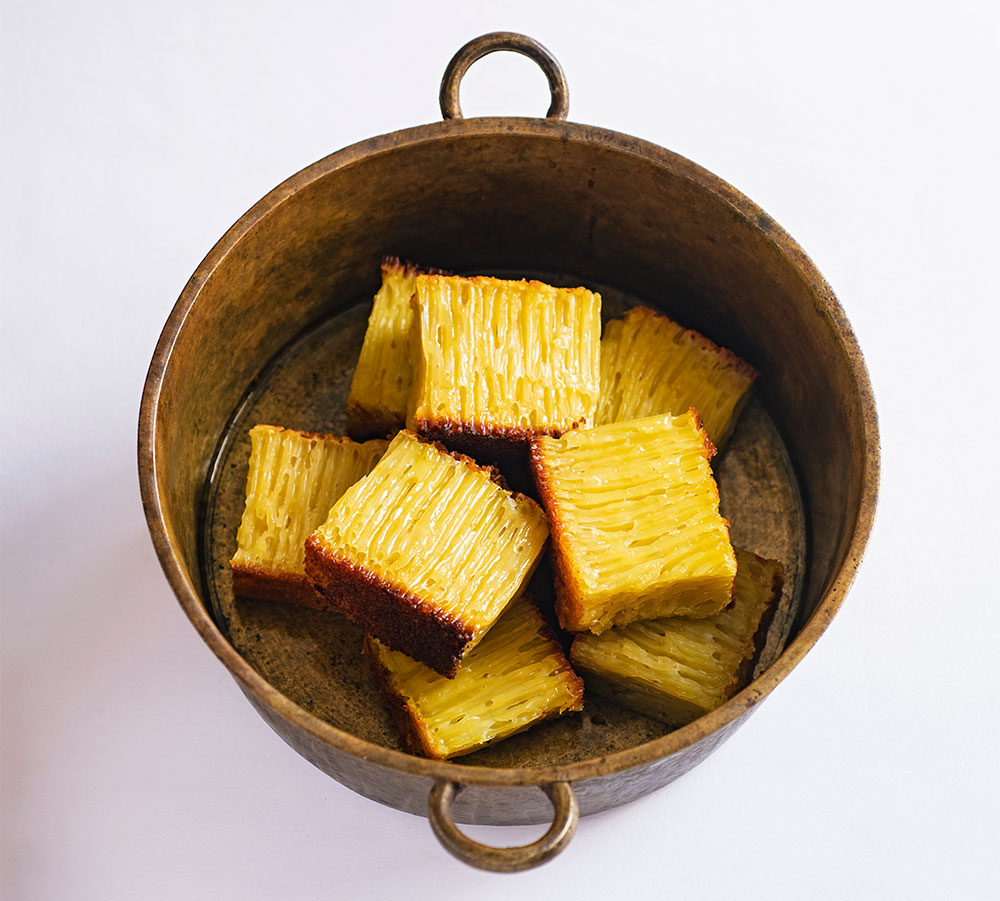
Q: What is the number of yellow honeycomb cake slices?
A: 8